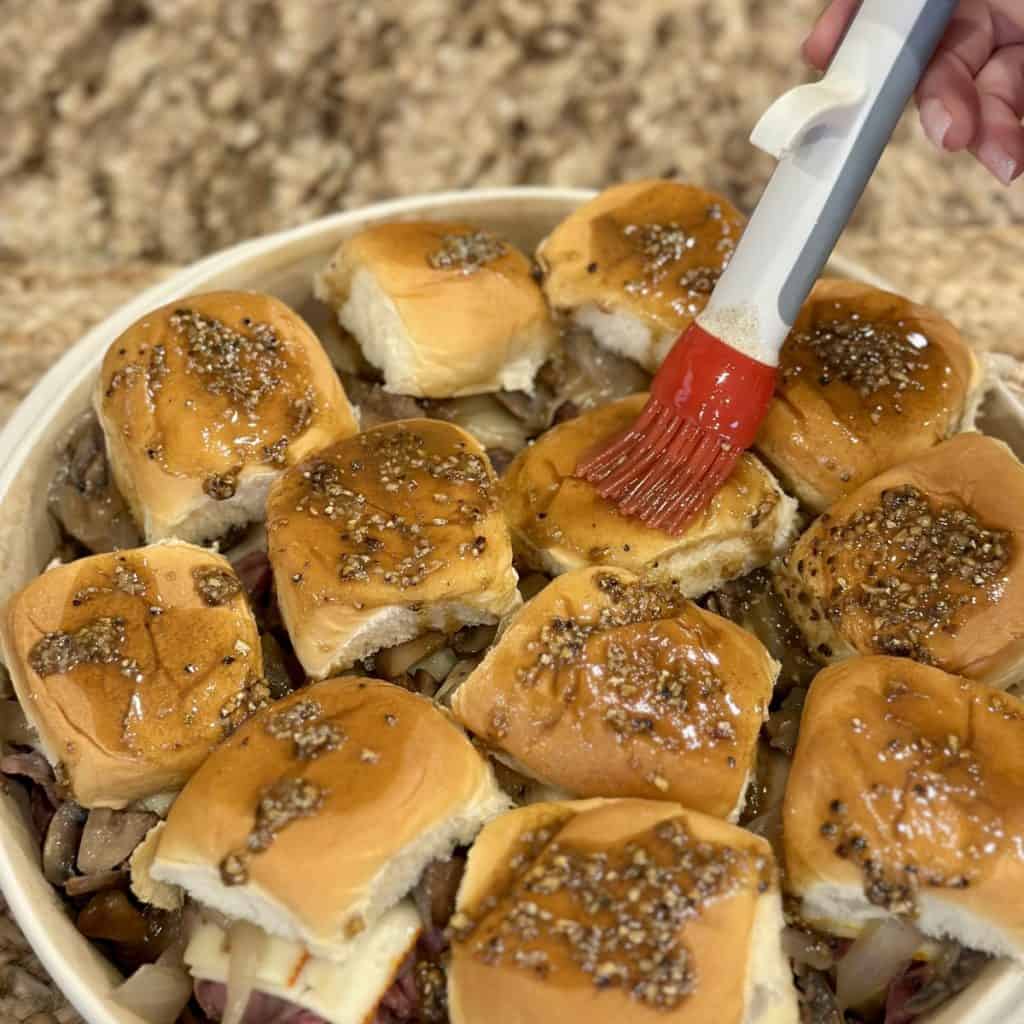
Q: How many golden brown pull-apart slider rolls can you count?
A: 12